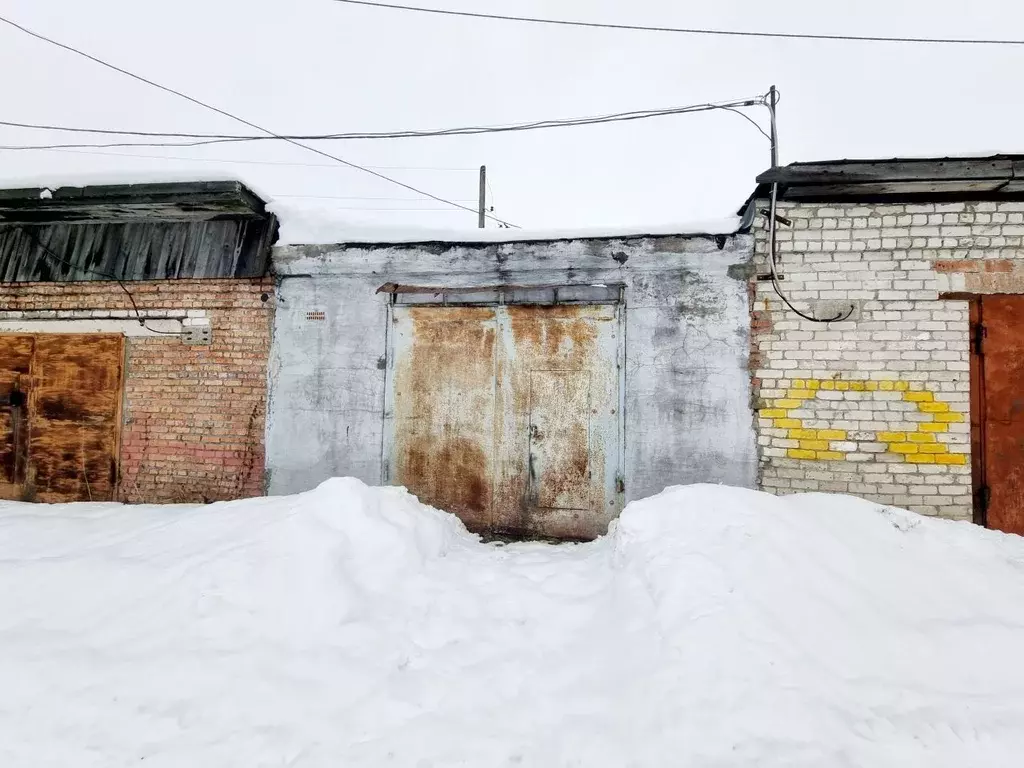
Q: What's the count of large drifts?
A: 2